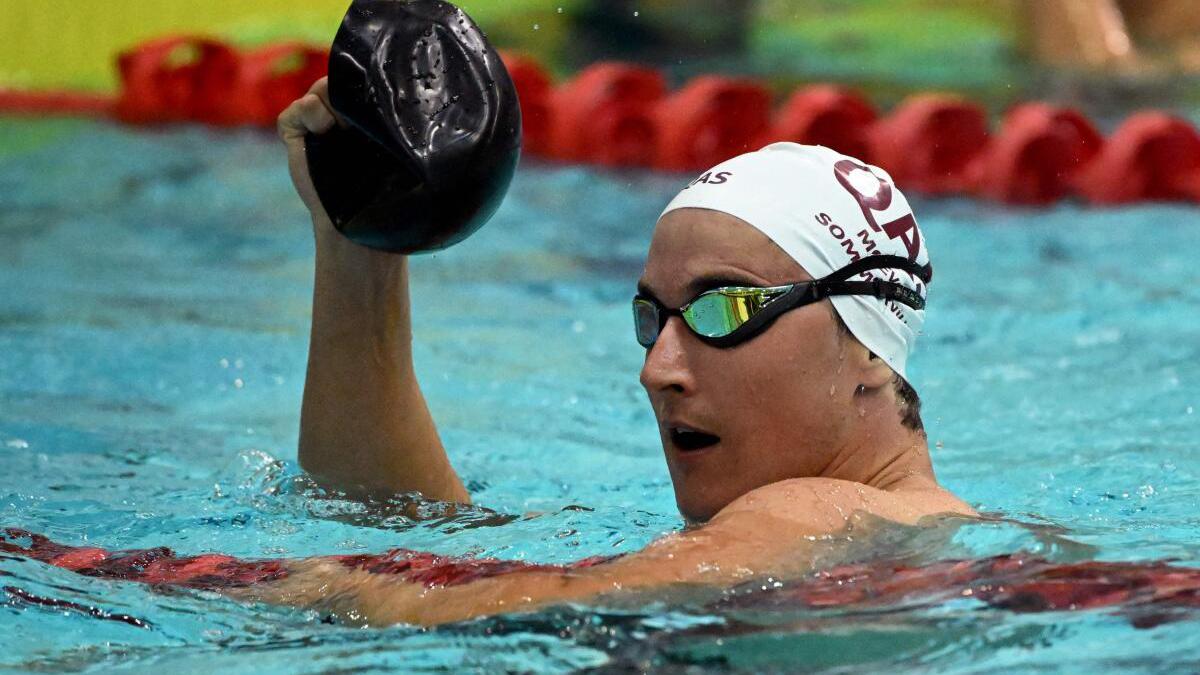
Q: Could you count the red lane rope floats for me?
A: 9